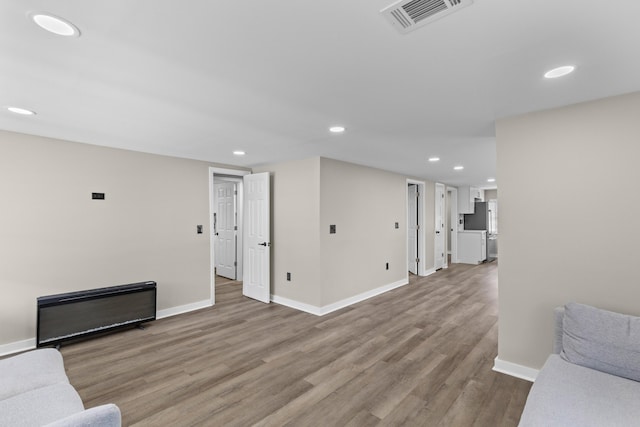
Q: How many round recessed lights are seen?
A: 8